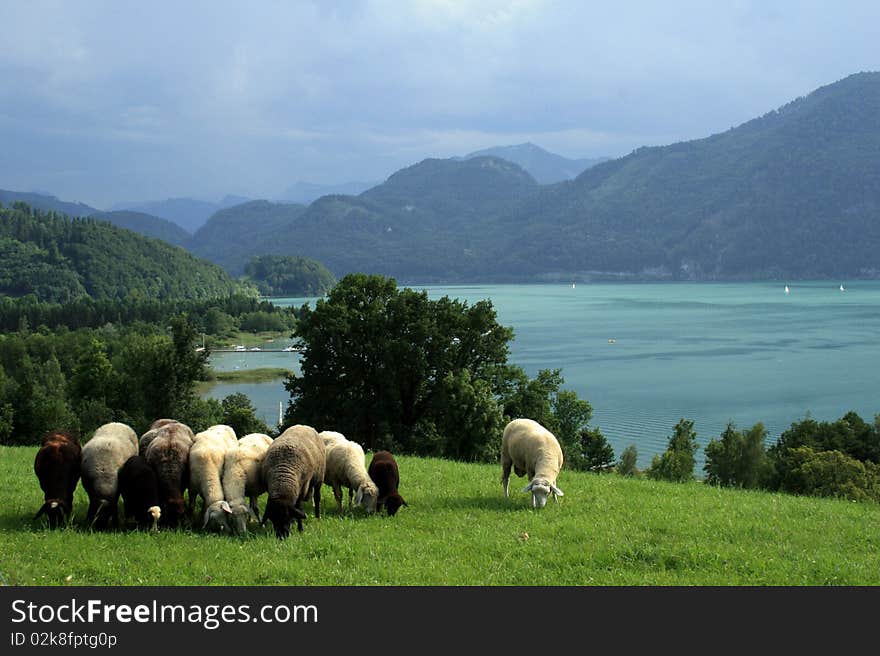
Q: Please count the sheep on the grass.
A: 10